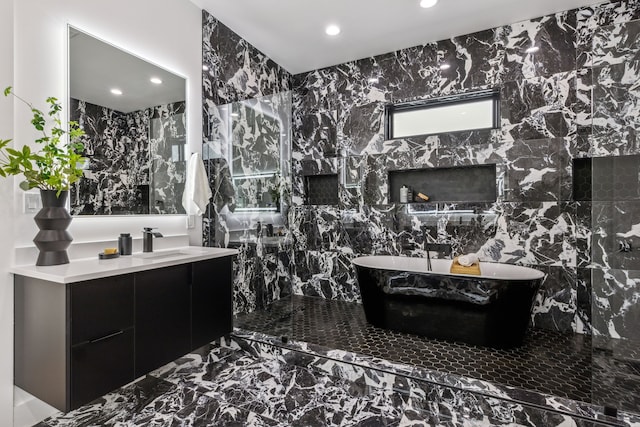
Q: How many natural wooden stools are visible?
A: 0